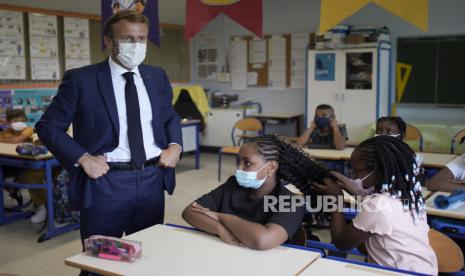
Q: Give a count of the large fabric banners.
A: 3